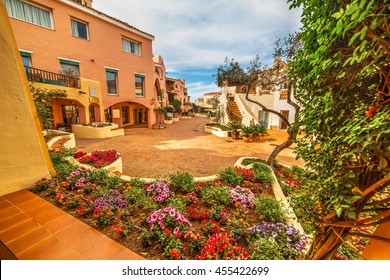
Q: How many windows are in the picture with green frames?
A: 4